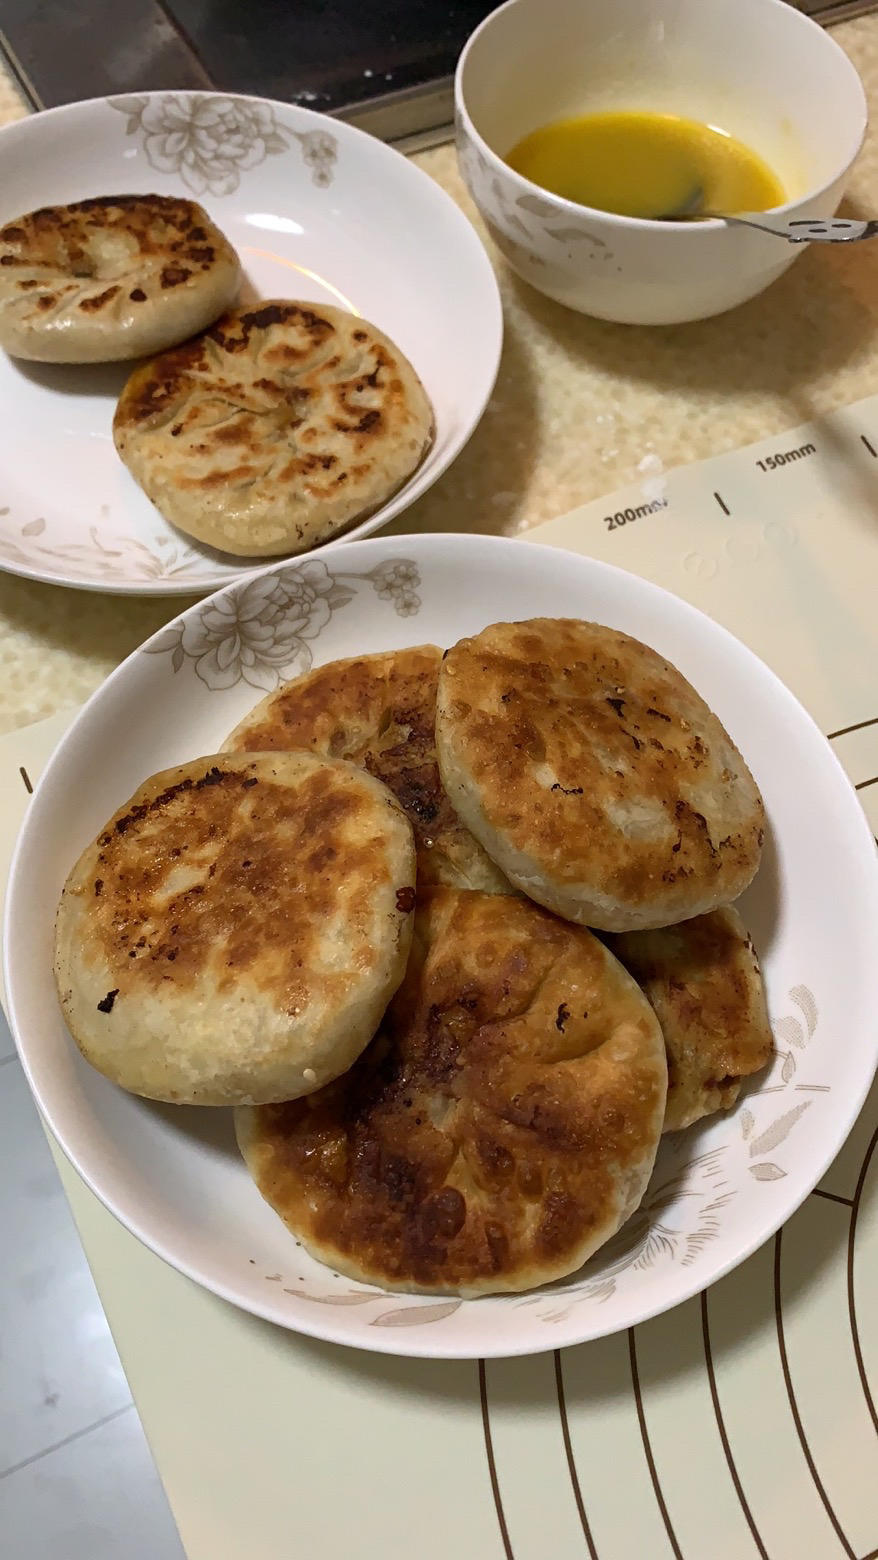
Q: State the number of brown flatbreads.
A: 7